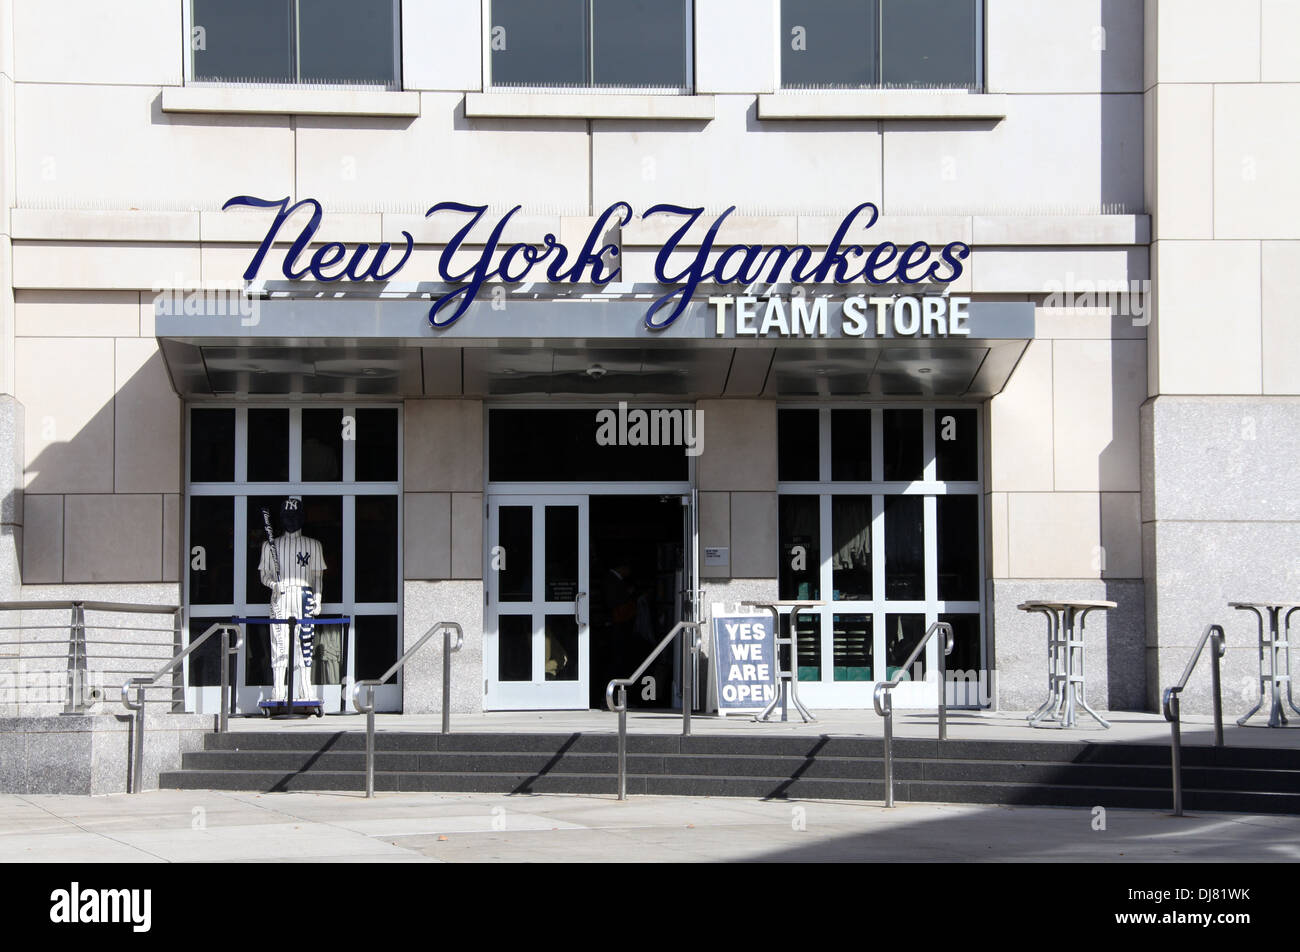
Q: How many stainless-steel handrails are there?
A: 5